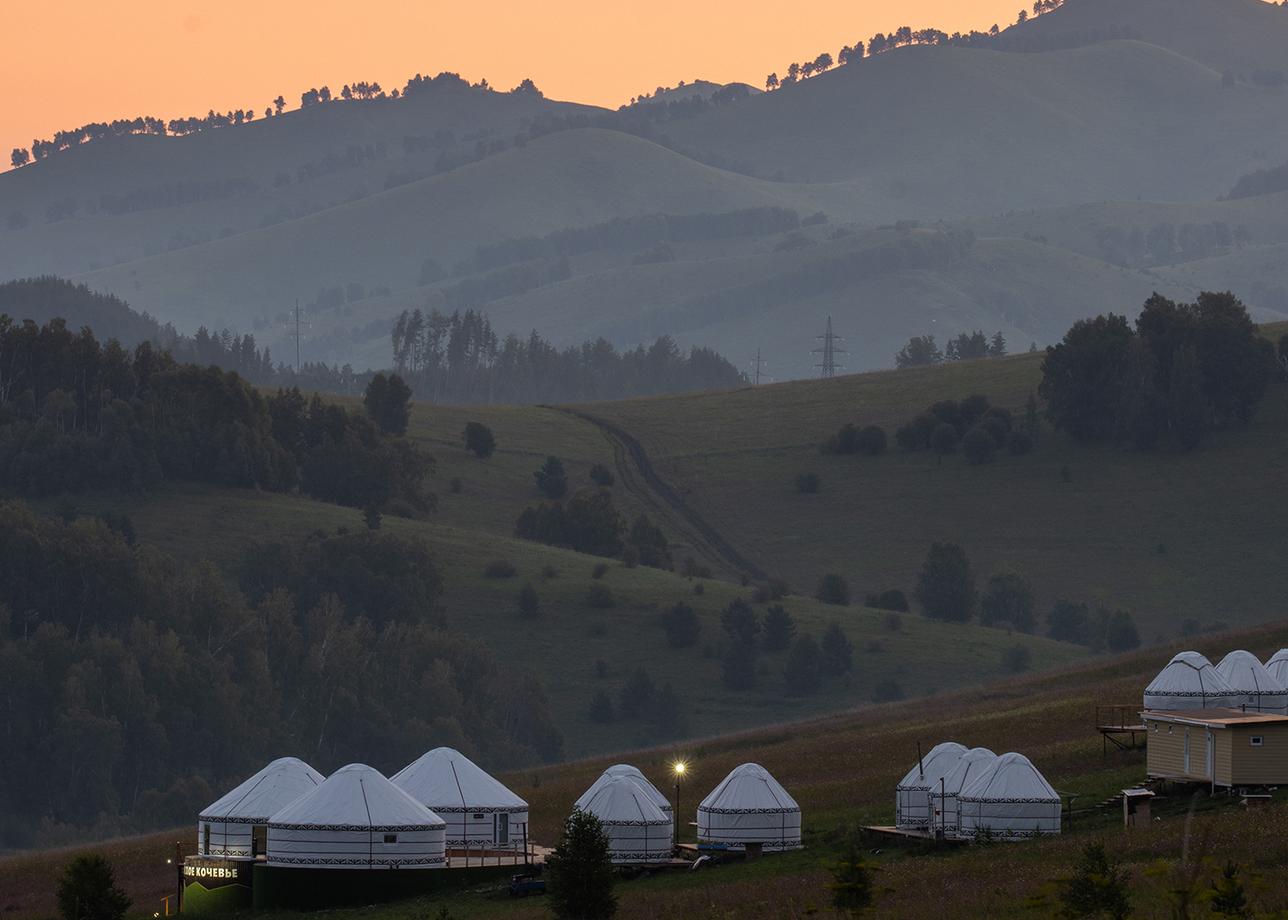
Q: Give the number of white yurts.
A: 12